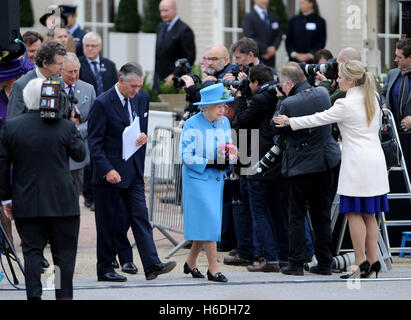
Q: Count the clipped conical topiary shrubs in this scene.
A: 4